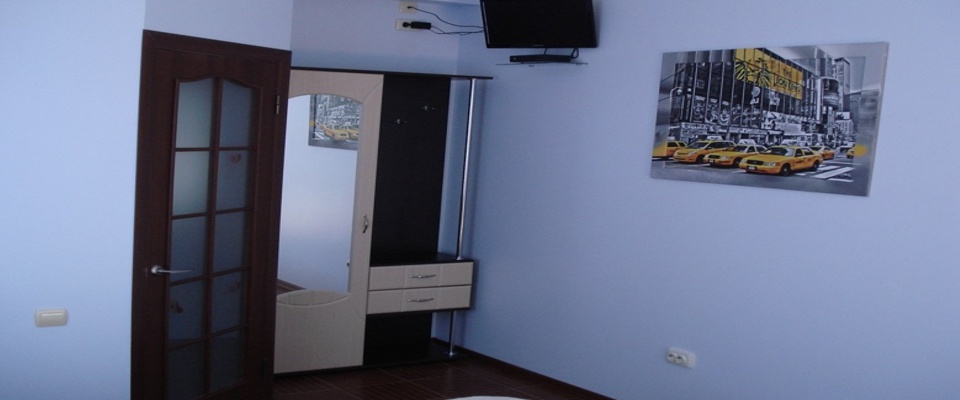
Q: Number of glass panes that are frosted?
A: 10